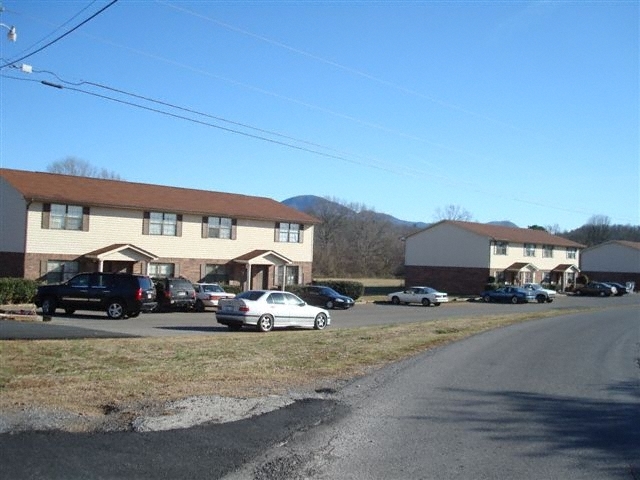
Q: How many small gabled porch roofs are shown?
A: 4